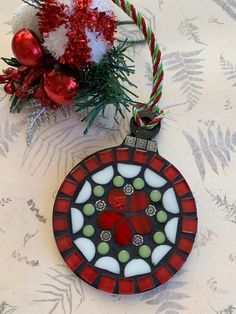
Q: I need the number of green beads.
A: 11